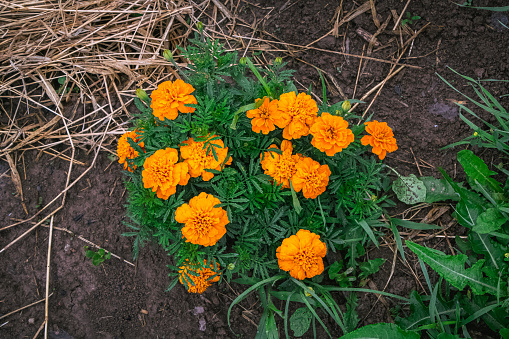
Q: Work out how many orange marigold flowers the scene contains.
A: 13